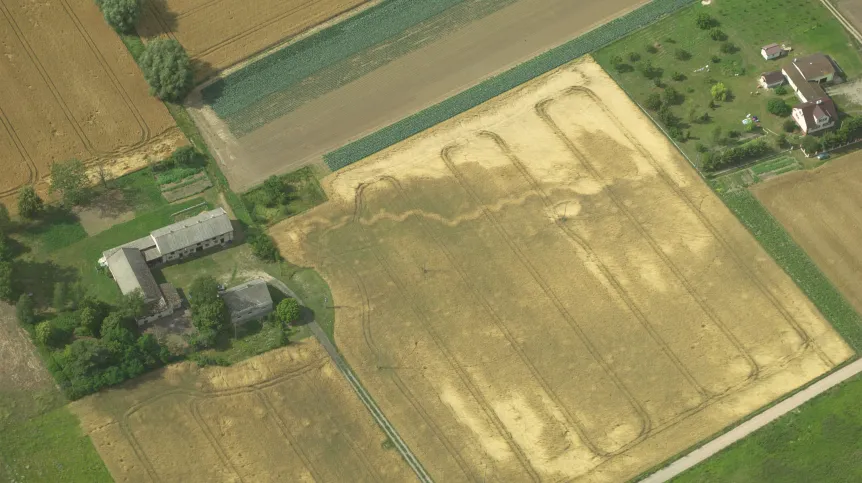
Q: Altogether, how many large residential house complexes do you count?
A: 2